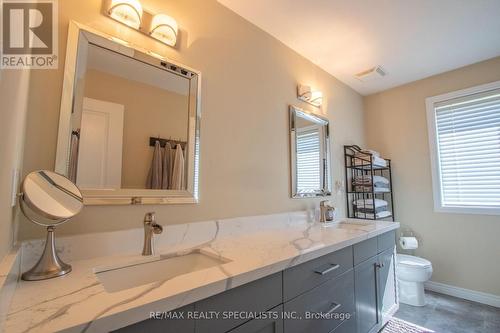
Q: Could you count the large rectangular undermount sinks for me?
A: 2